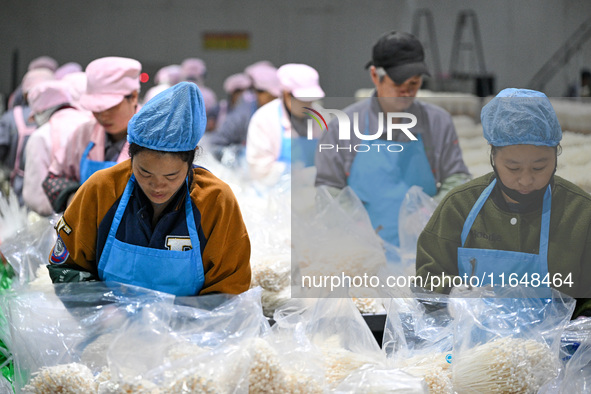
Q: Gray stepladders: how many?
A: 2